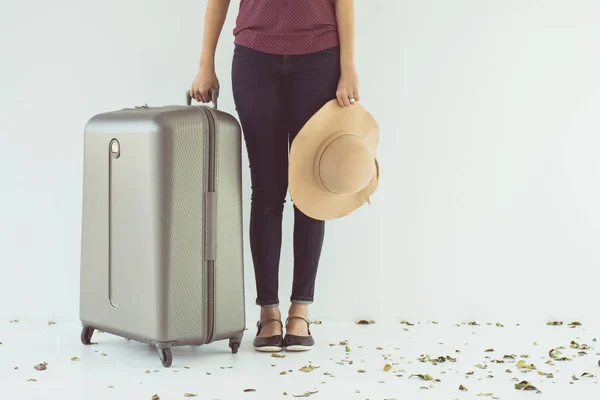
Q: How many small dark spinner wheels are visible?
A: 3